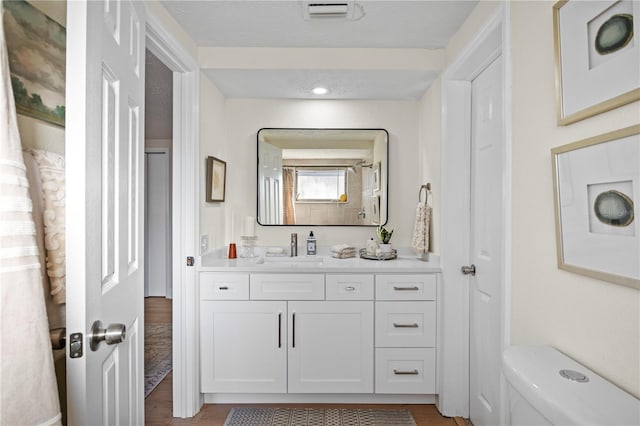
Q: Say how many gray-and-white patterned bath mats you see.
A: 1